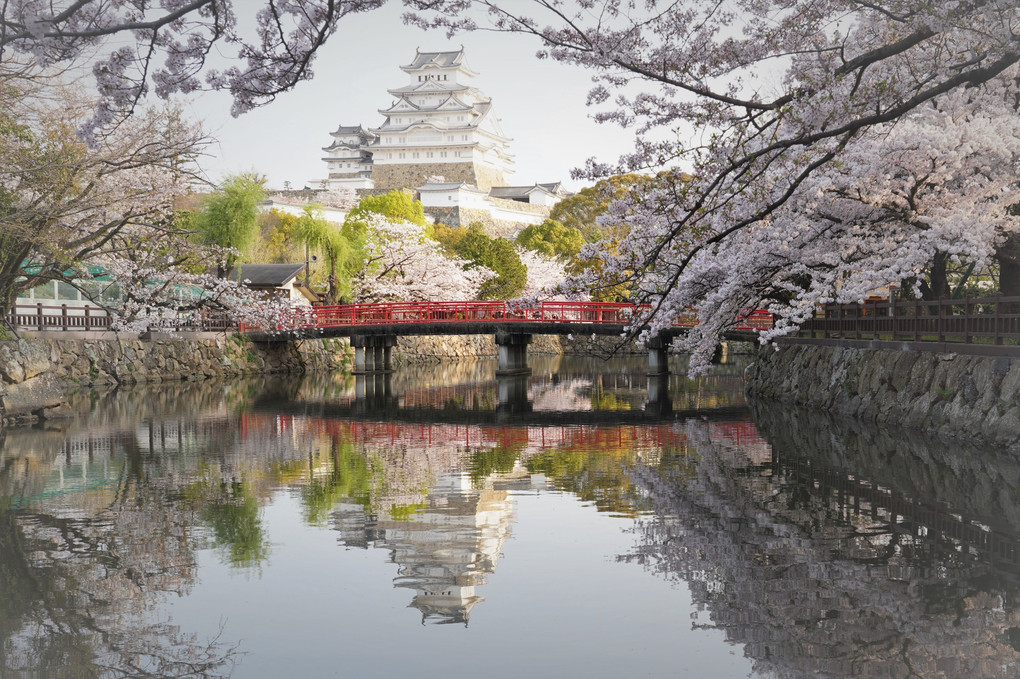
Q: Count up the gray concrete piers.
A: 3